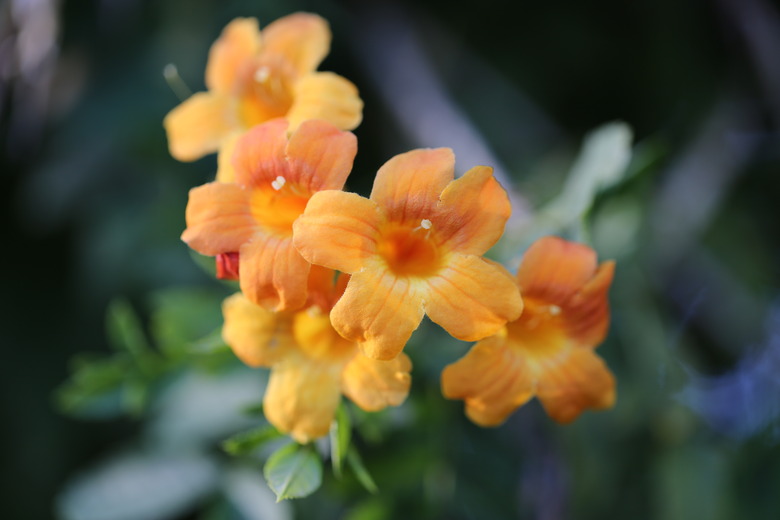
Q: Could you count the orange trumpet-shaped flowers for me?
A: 5